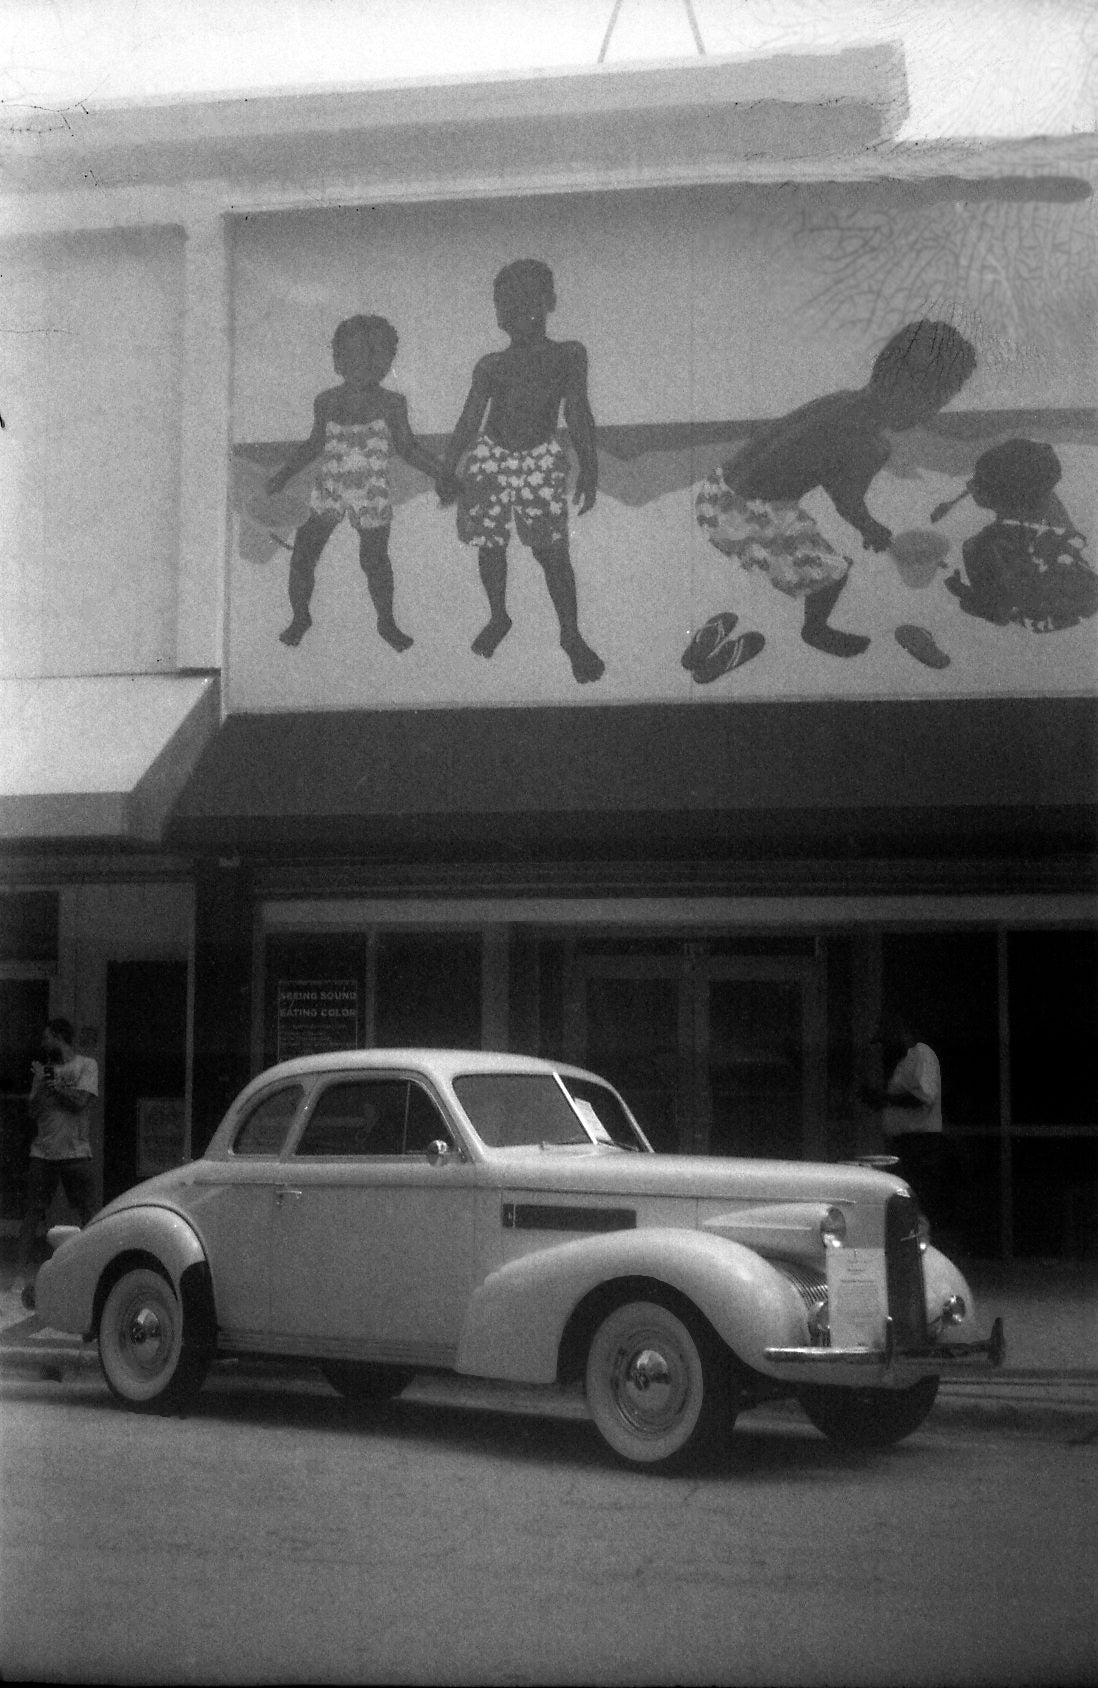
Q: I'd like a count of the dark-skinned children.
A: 4